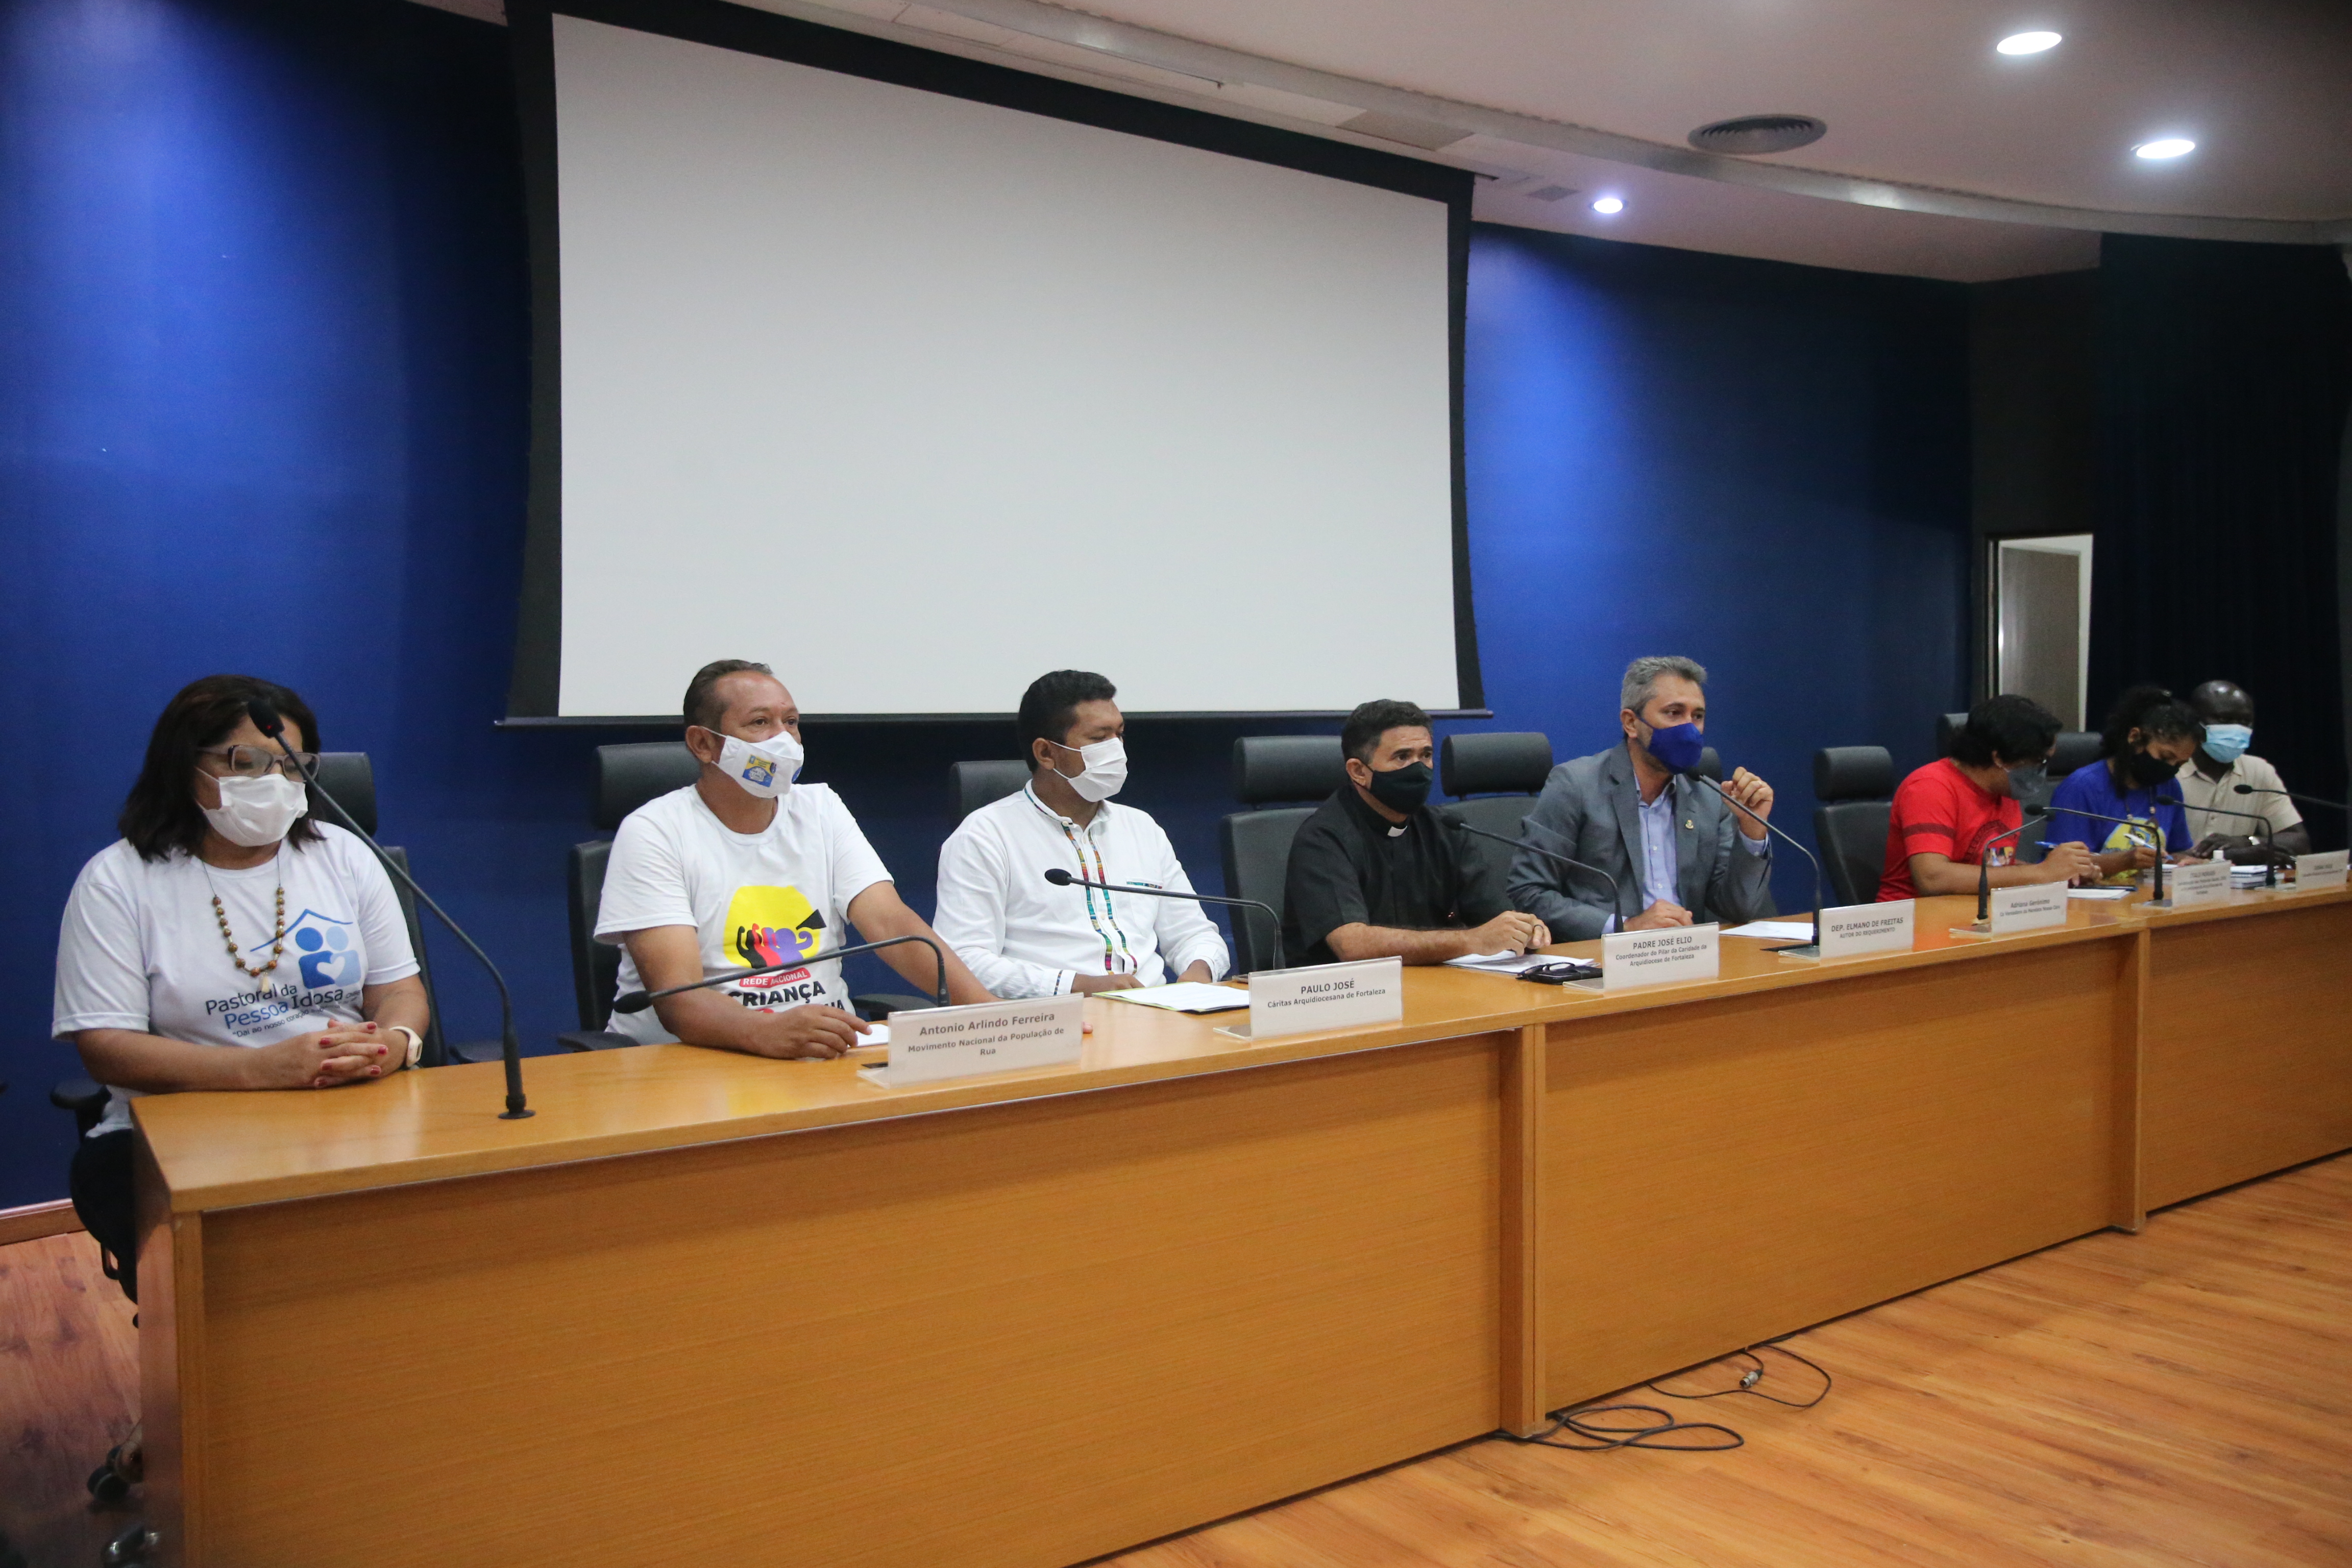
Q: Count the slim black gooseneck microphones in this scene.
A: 9